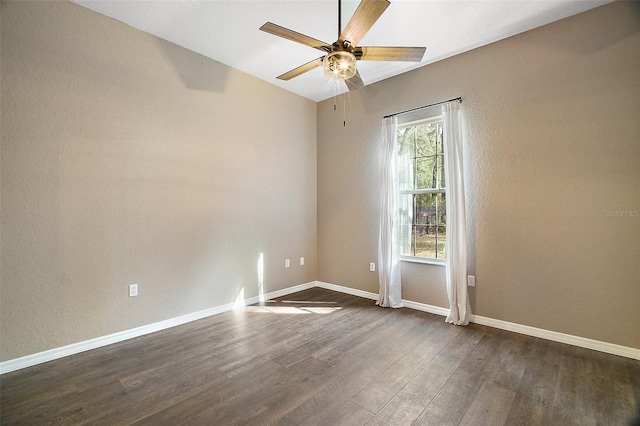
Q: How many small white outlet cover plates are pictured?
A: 5